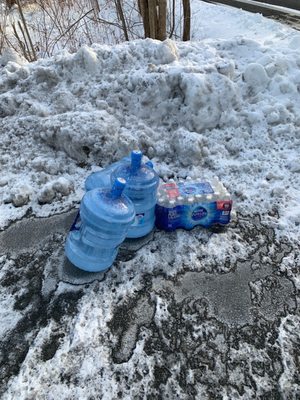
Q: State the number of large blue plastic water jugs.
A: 3